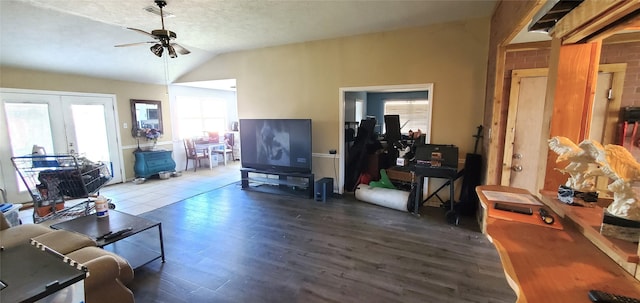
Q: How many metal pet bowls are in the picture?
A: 3